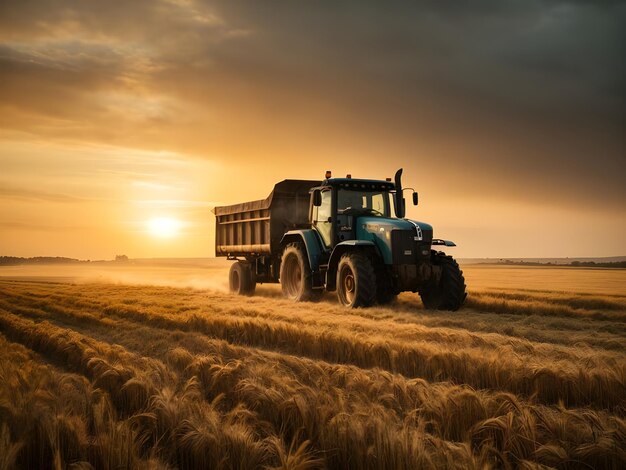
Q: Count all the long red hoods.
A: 0